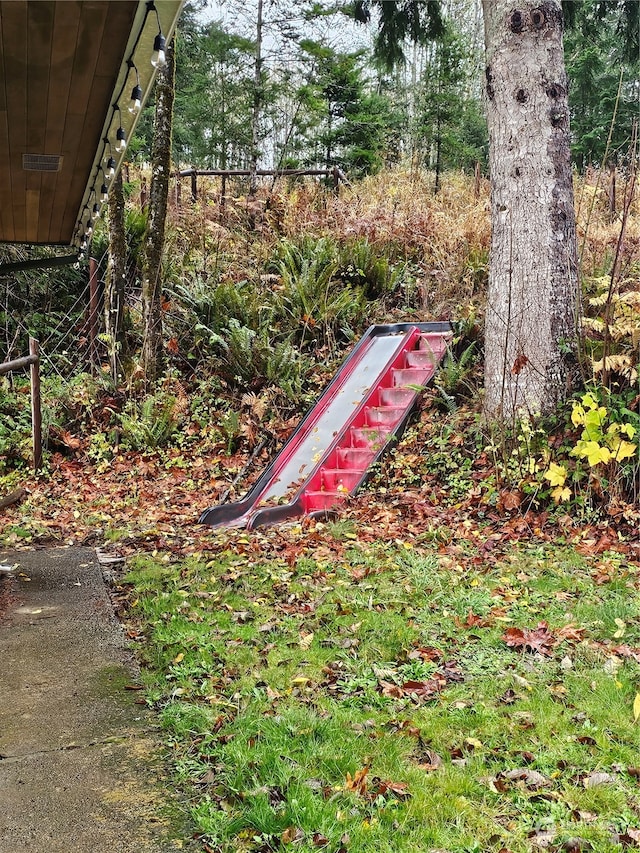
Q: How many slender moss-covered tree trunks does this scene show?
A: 2